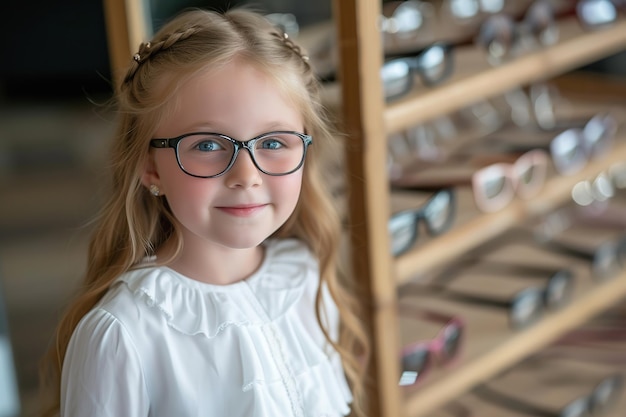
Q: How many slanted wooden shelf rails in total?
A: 3